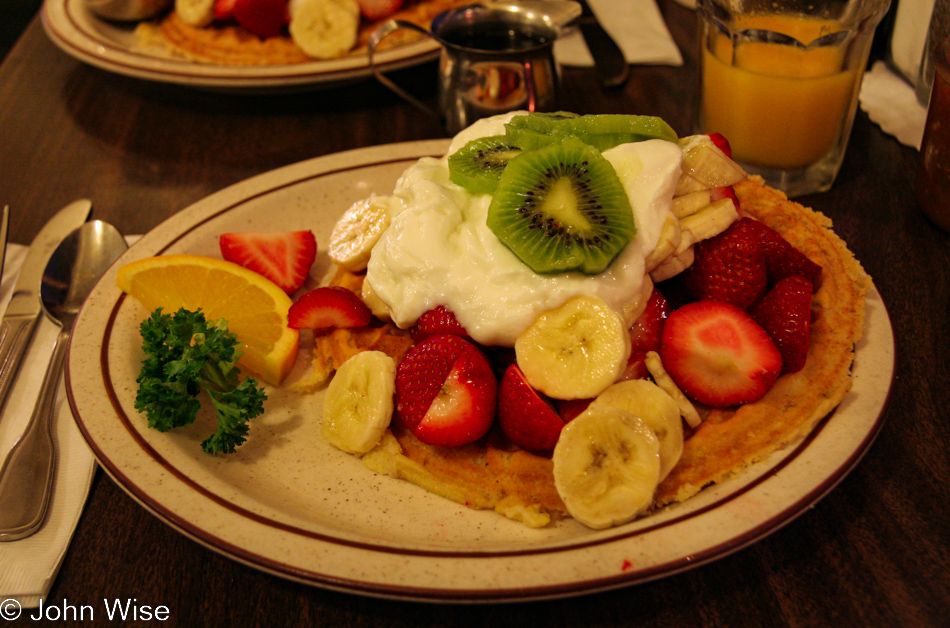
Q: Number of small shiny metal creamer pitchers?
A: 1